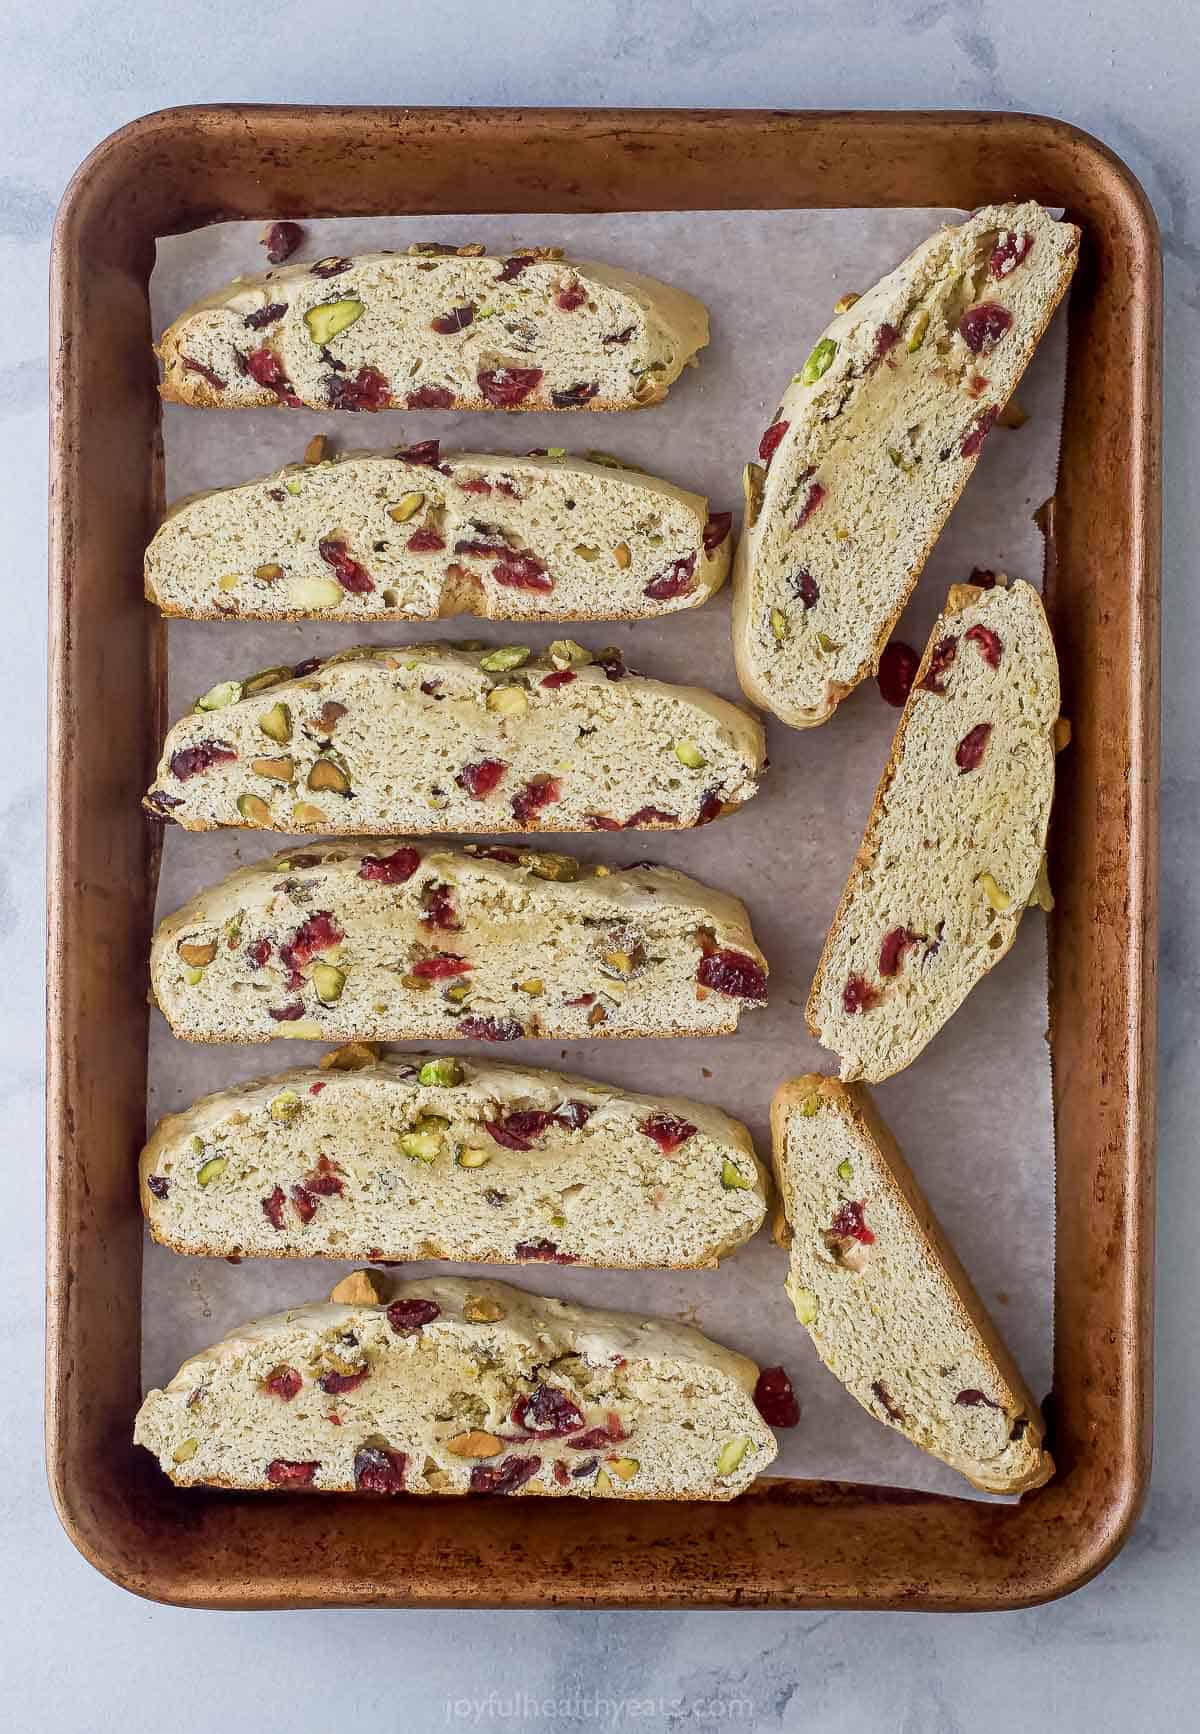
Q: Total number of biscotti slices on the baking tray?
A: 9